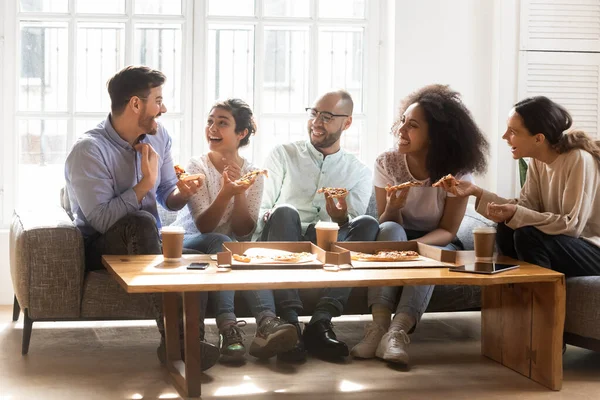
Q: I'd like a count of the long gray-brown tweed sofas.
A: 1